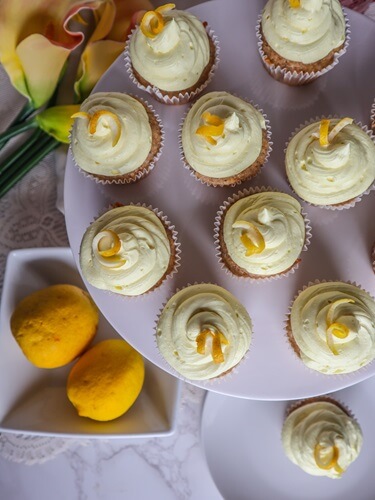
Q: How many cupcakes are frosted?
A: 10